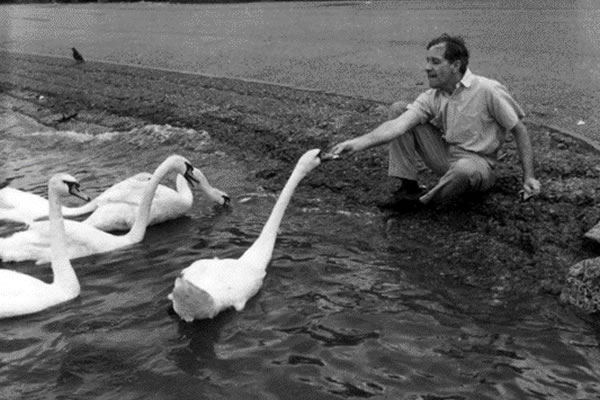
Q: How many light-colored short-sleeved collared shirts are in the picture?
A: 1